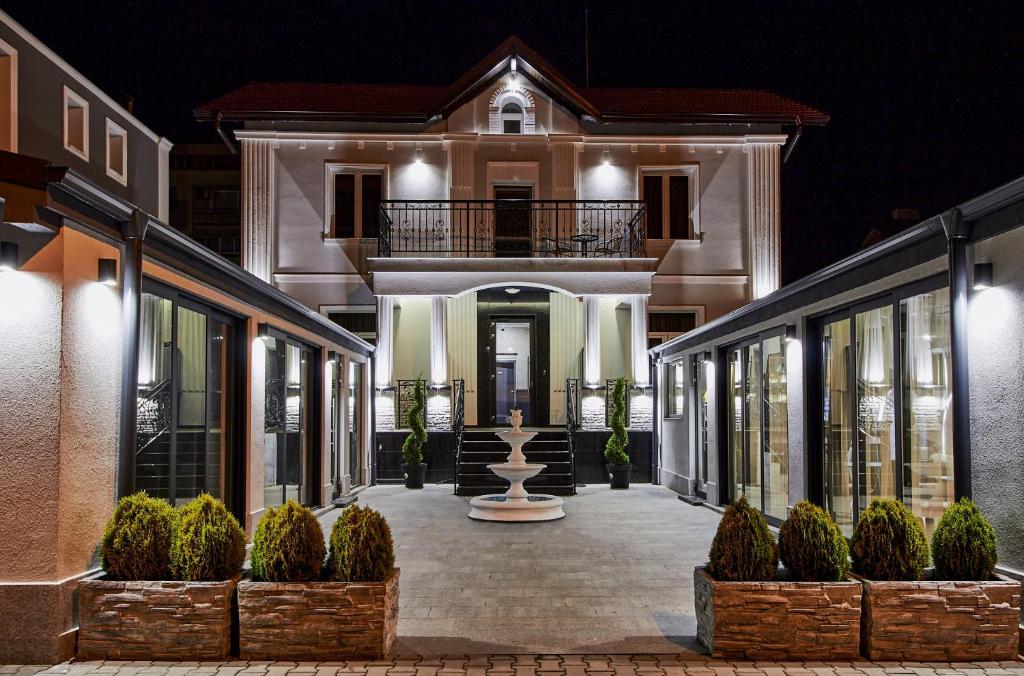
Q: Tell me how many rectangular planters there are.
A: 4